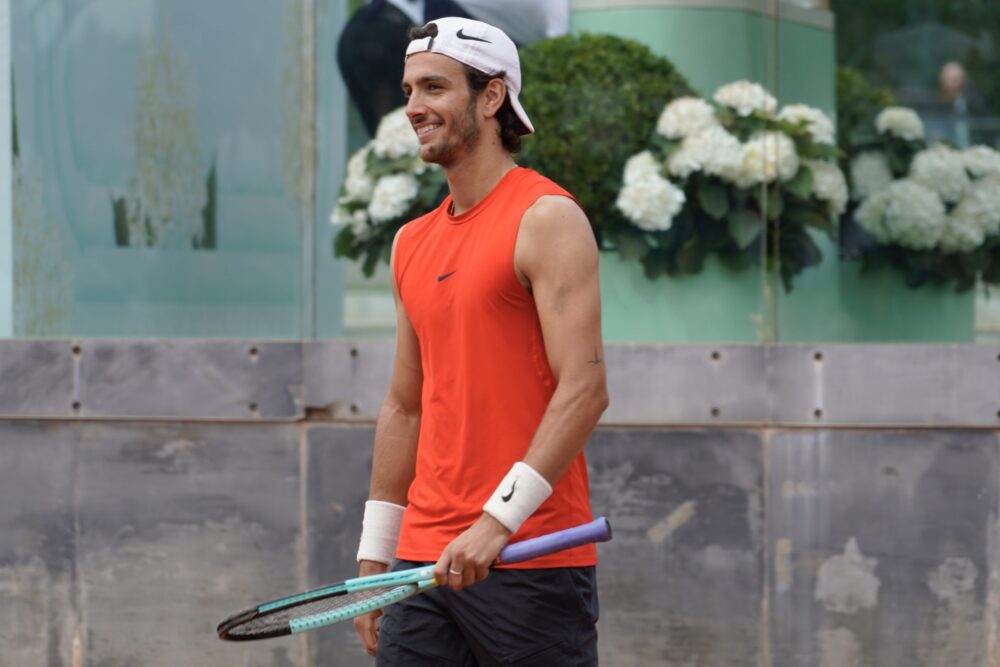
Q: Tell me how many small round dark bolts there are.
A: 12